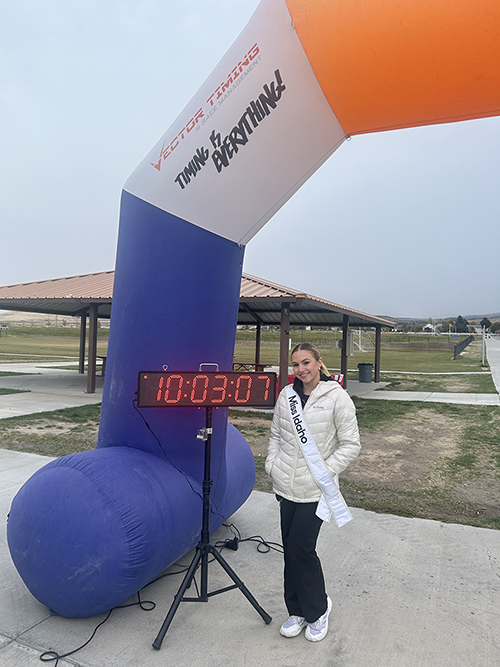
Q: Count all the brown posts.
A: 6